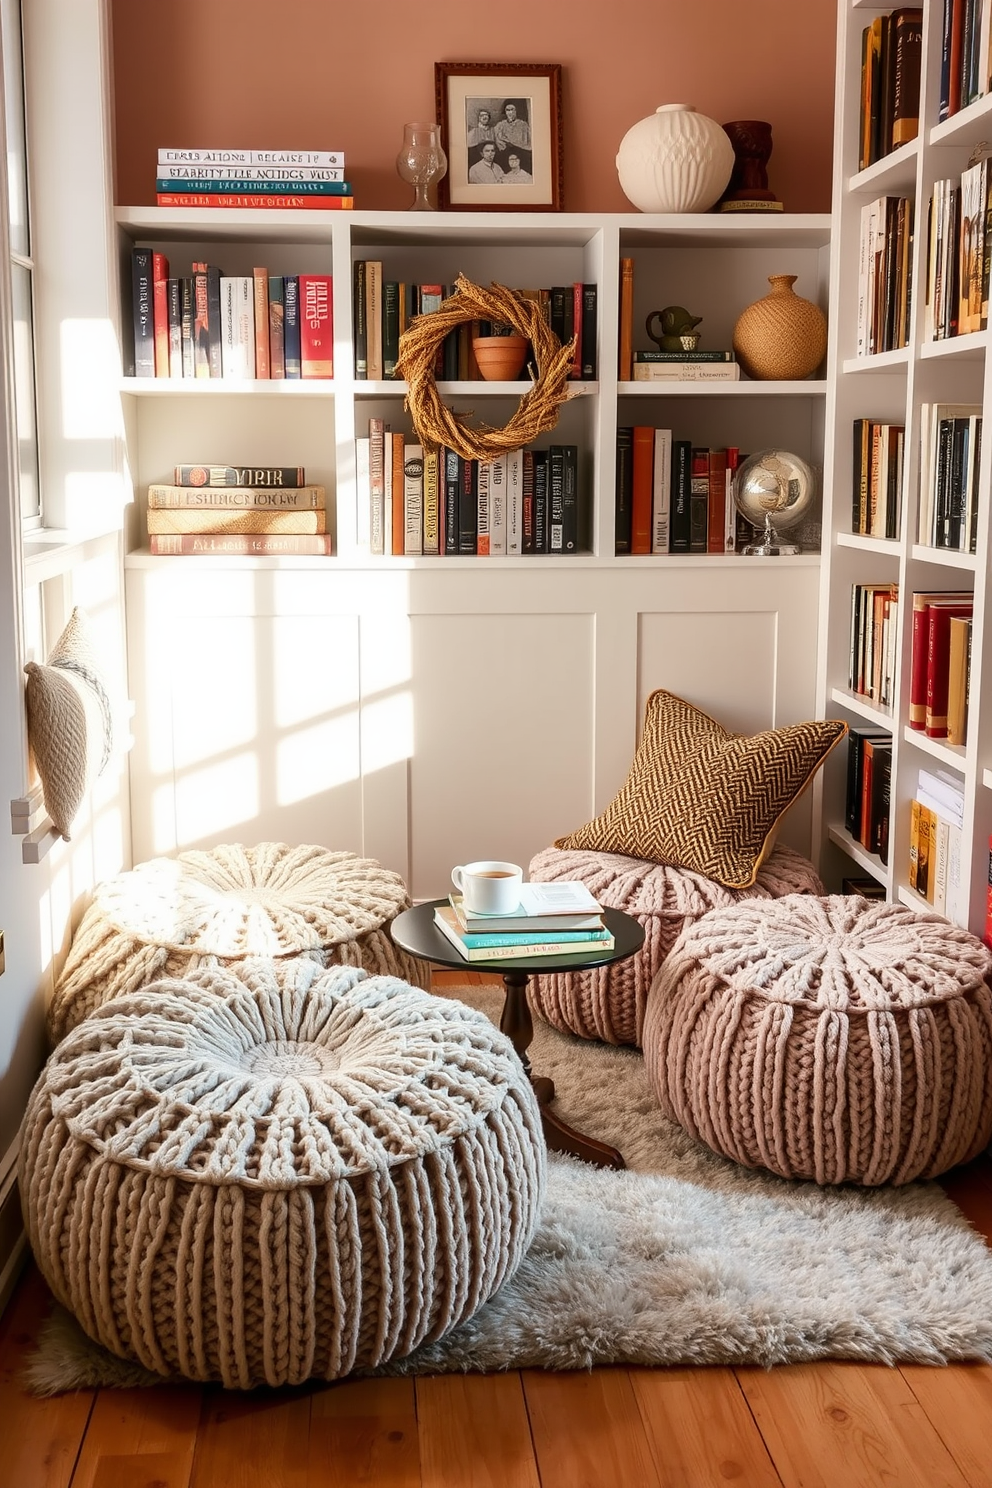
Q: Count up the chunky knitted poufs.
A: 4